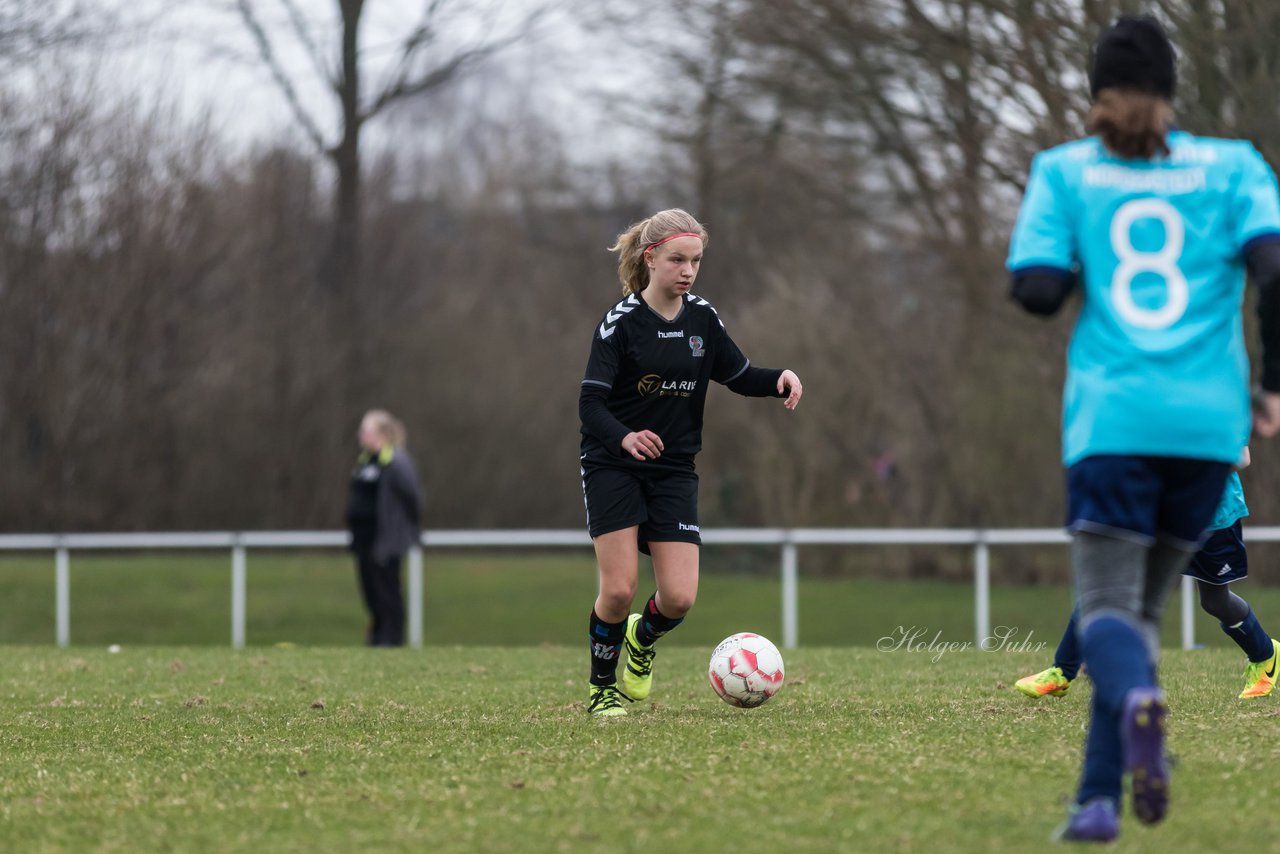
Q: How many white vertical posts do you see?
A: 6